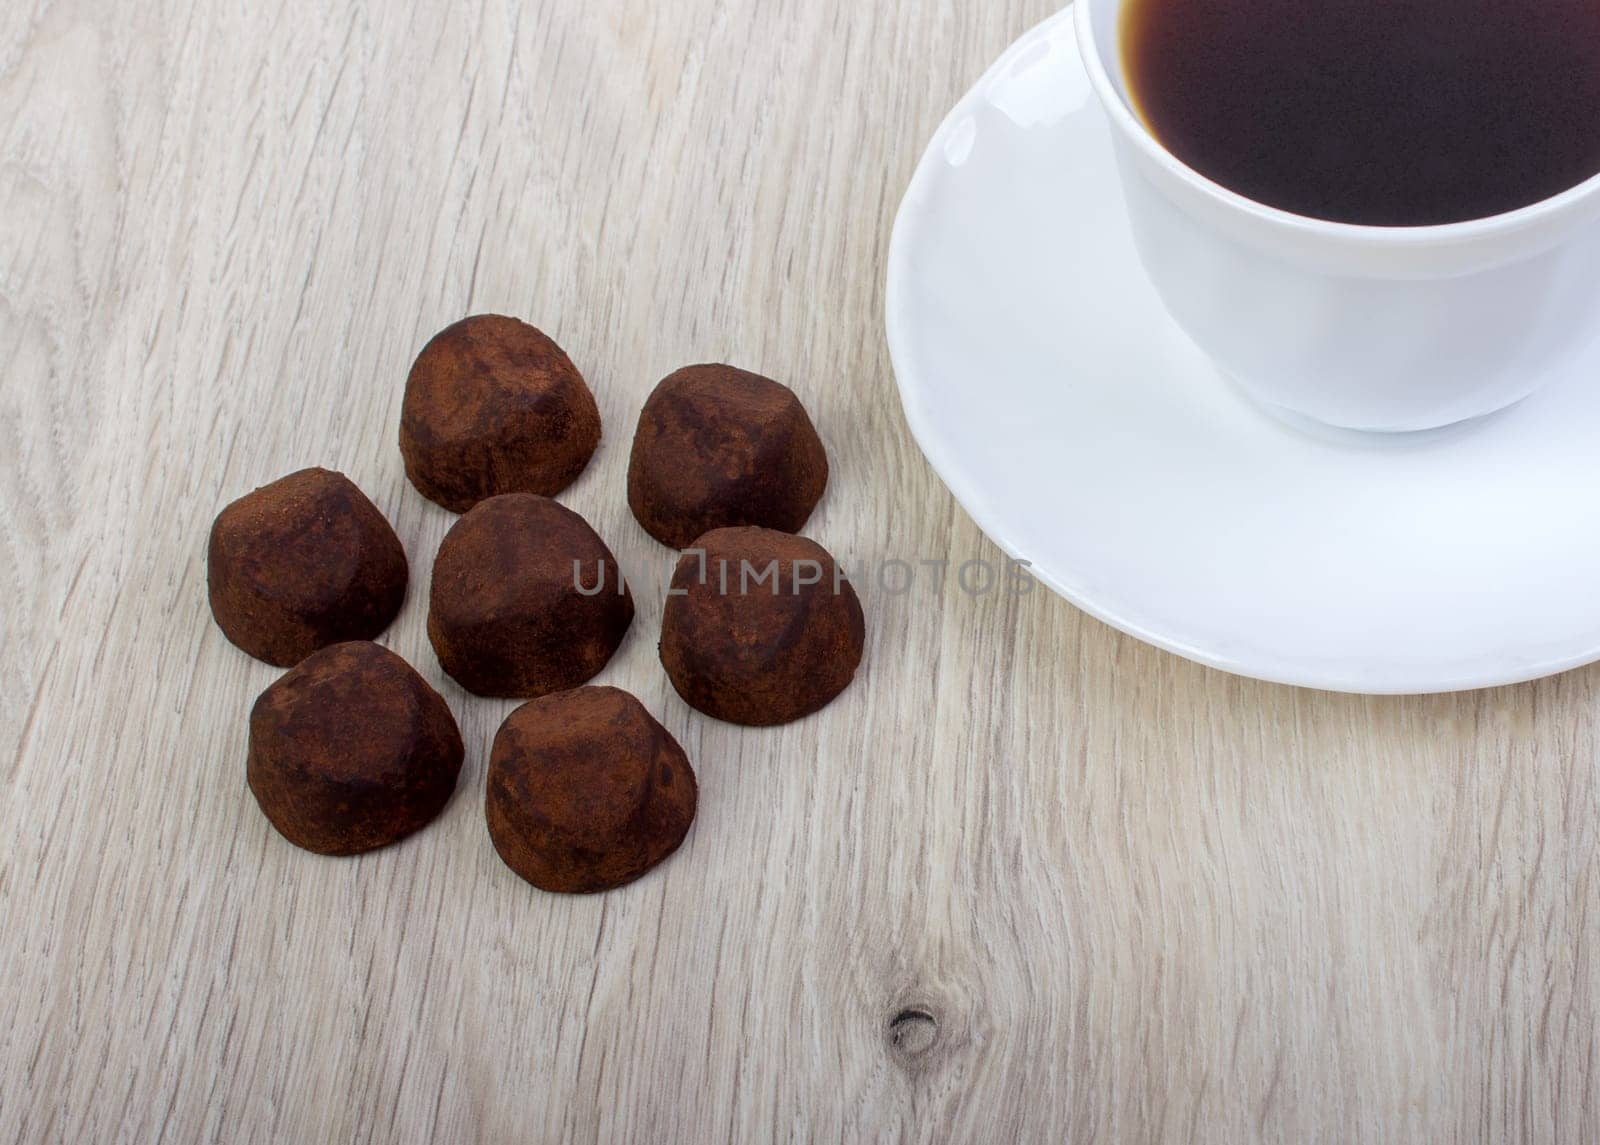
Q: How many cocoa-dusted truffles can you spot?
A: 7